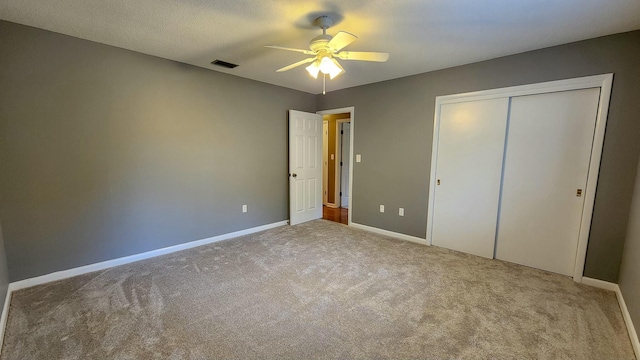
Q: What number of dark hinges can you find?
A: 3